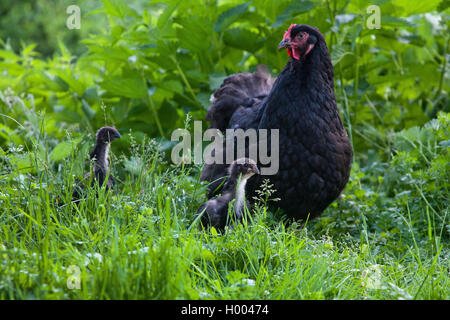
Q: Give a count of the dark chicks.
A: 2